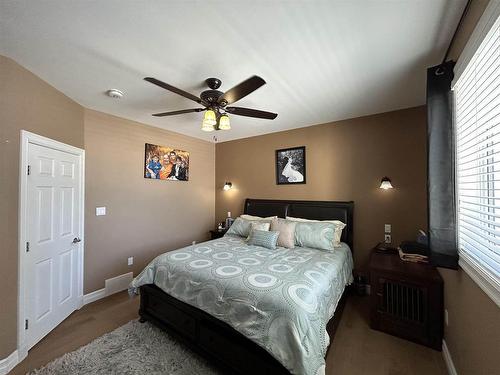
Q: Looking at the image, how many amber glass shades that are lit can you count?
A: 3